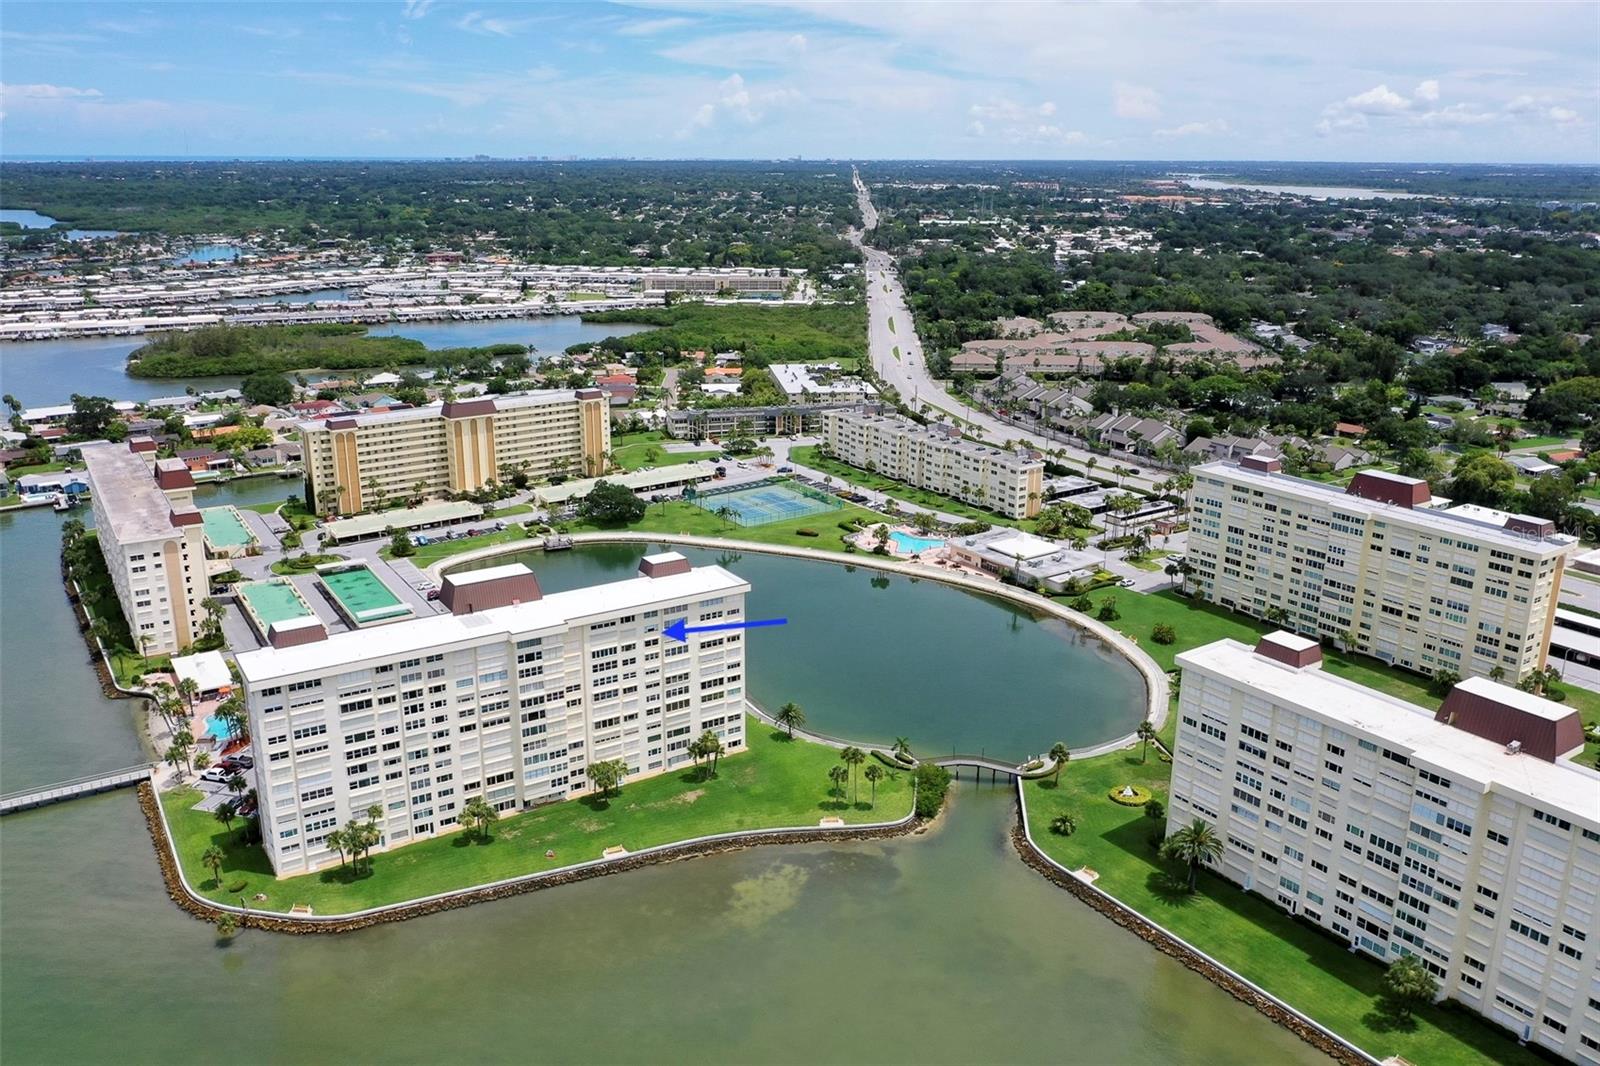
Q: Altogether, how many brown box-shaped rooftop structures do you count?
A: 14